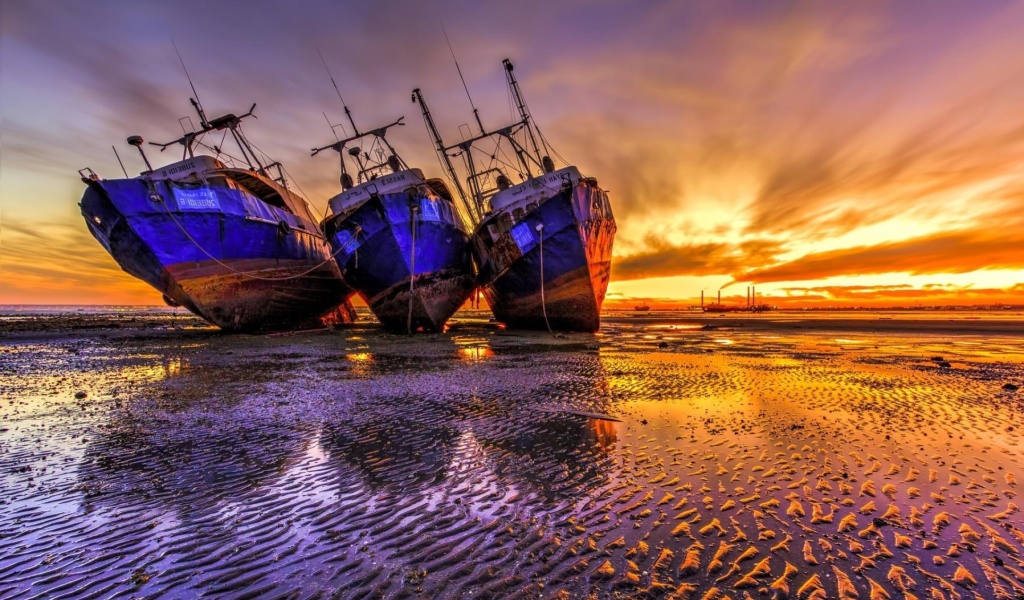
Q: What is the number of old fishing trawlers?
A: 3